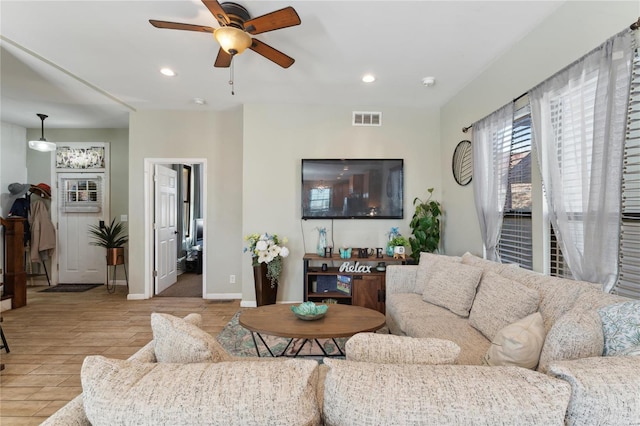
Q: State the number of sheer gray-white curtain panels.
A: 2